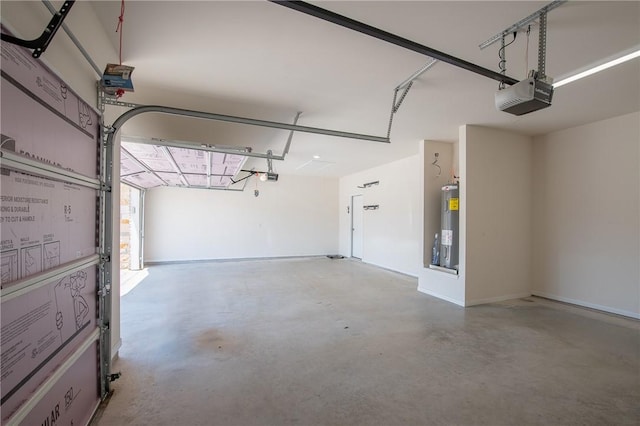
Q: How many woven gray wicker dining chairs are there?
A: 0